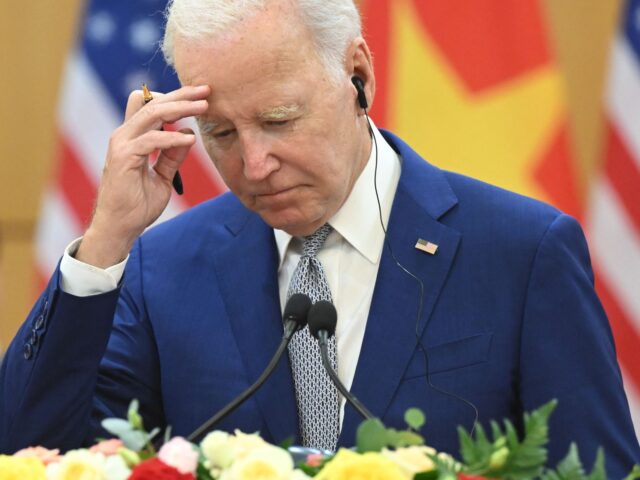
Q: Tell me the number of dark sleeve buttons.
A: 4